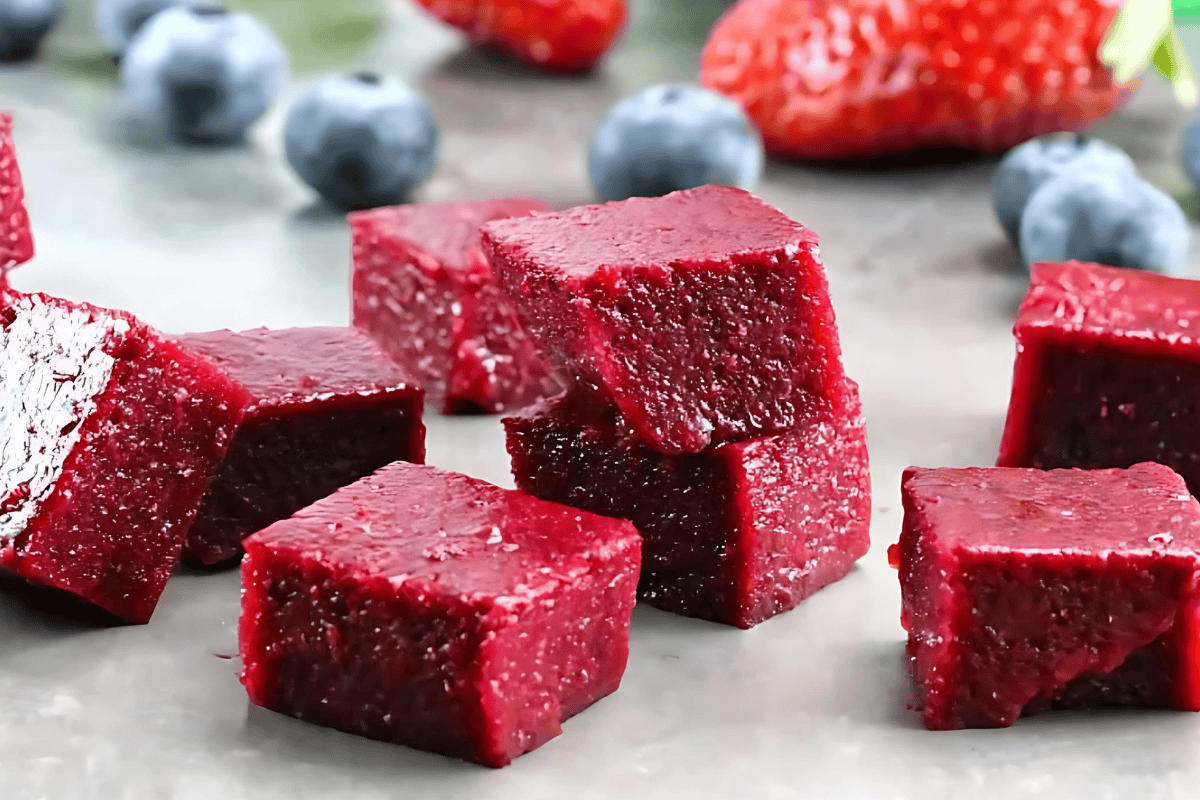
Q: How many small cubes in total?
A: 9